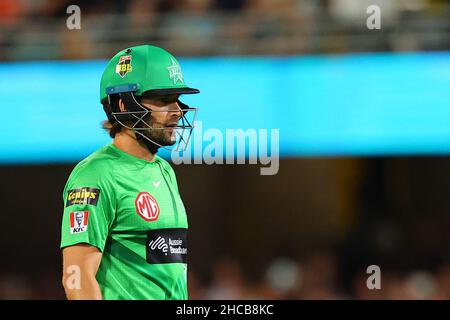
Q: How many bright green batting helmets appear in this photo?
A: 1